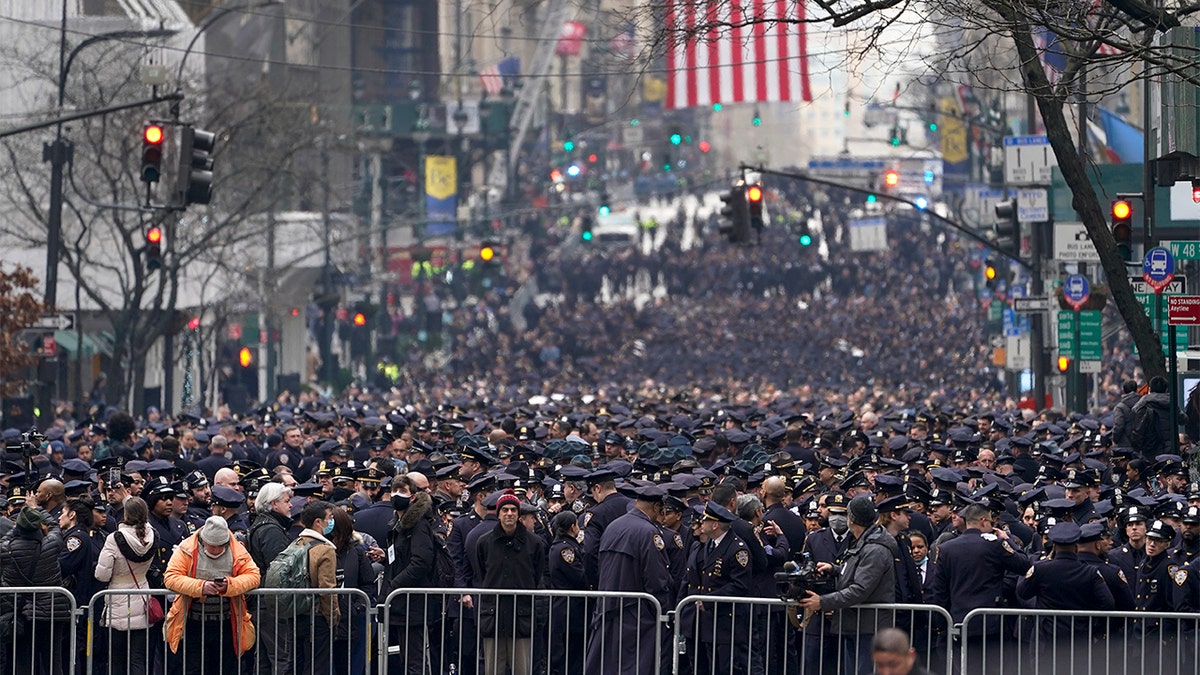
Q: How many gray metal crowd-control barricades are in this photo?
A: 5